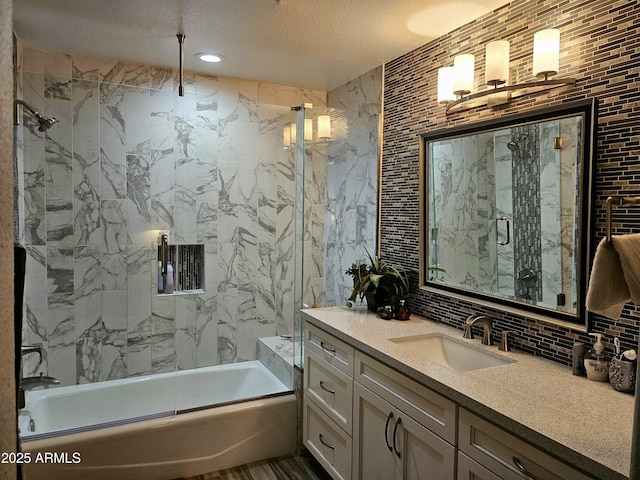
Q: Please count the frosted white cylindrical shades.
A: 4